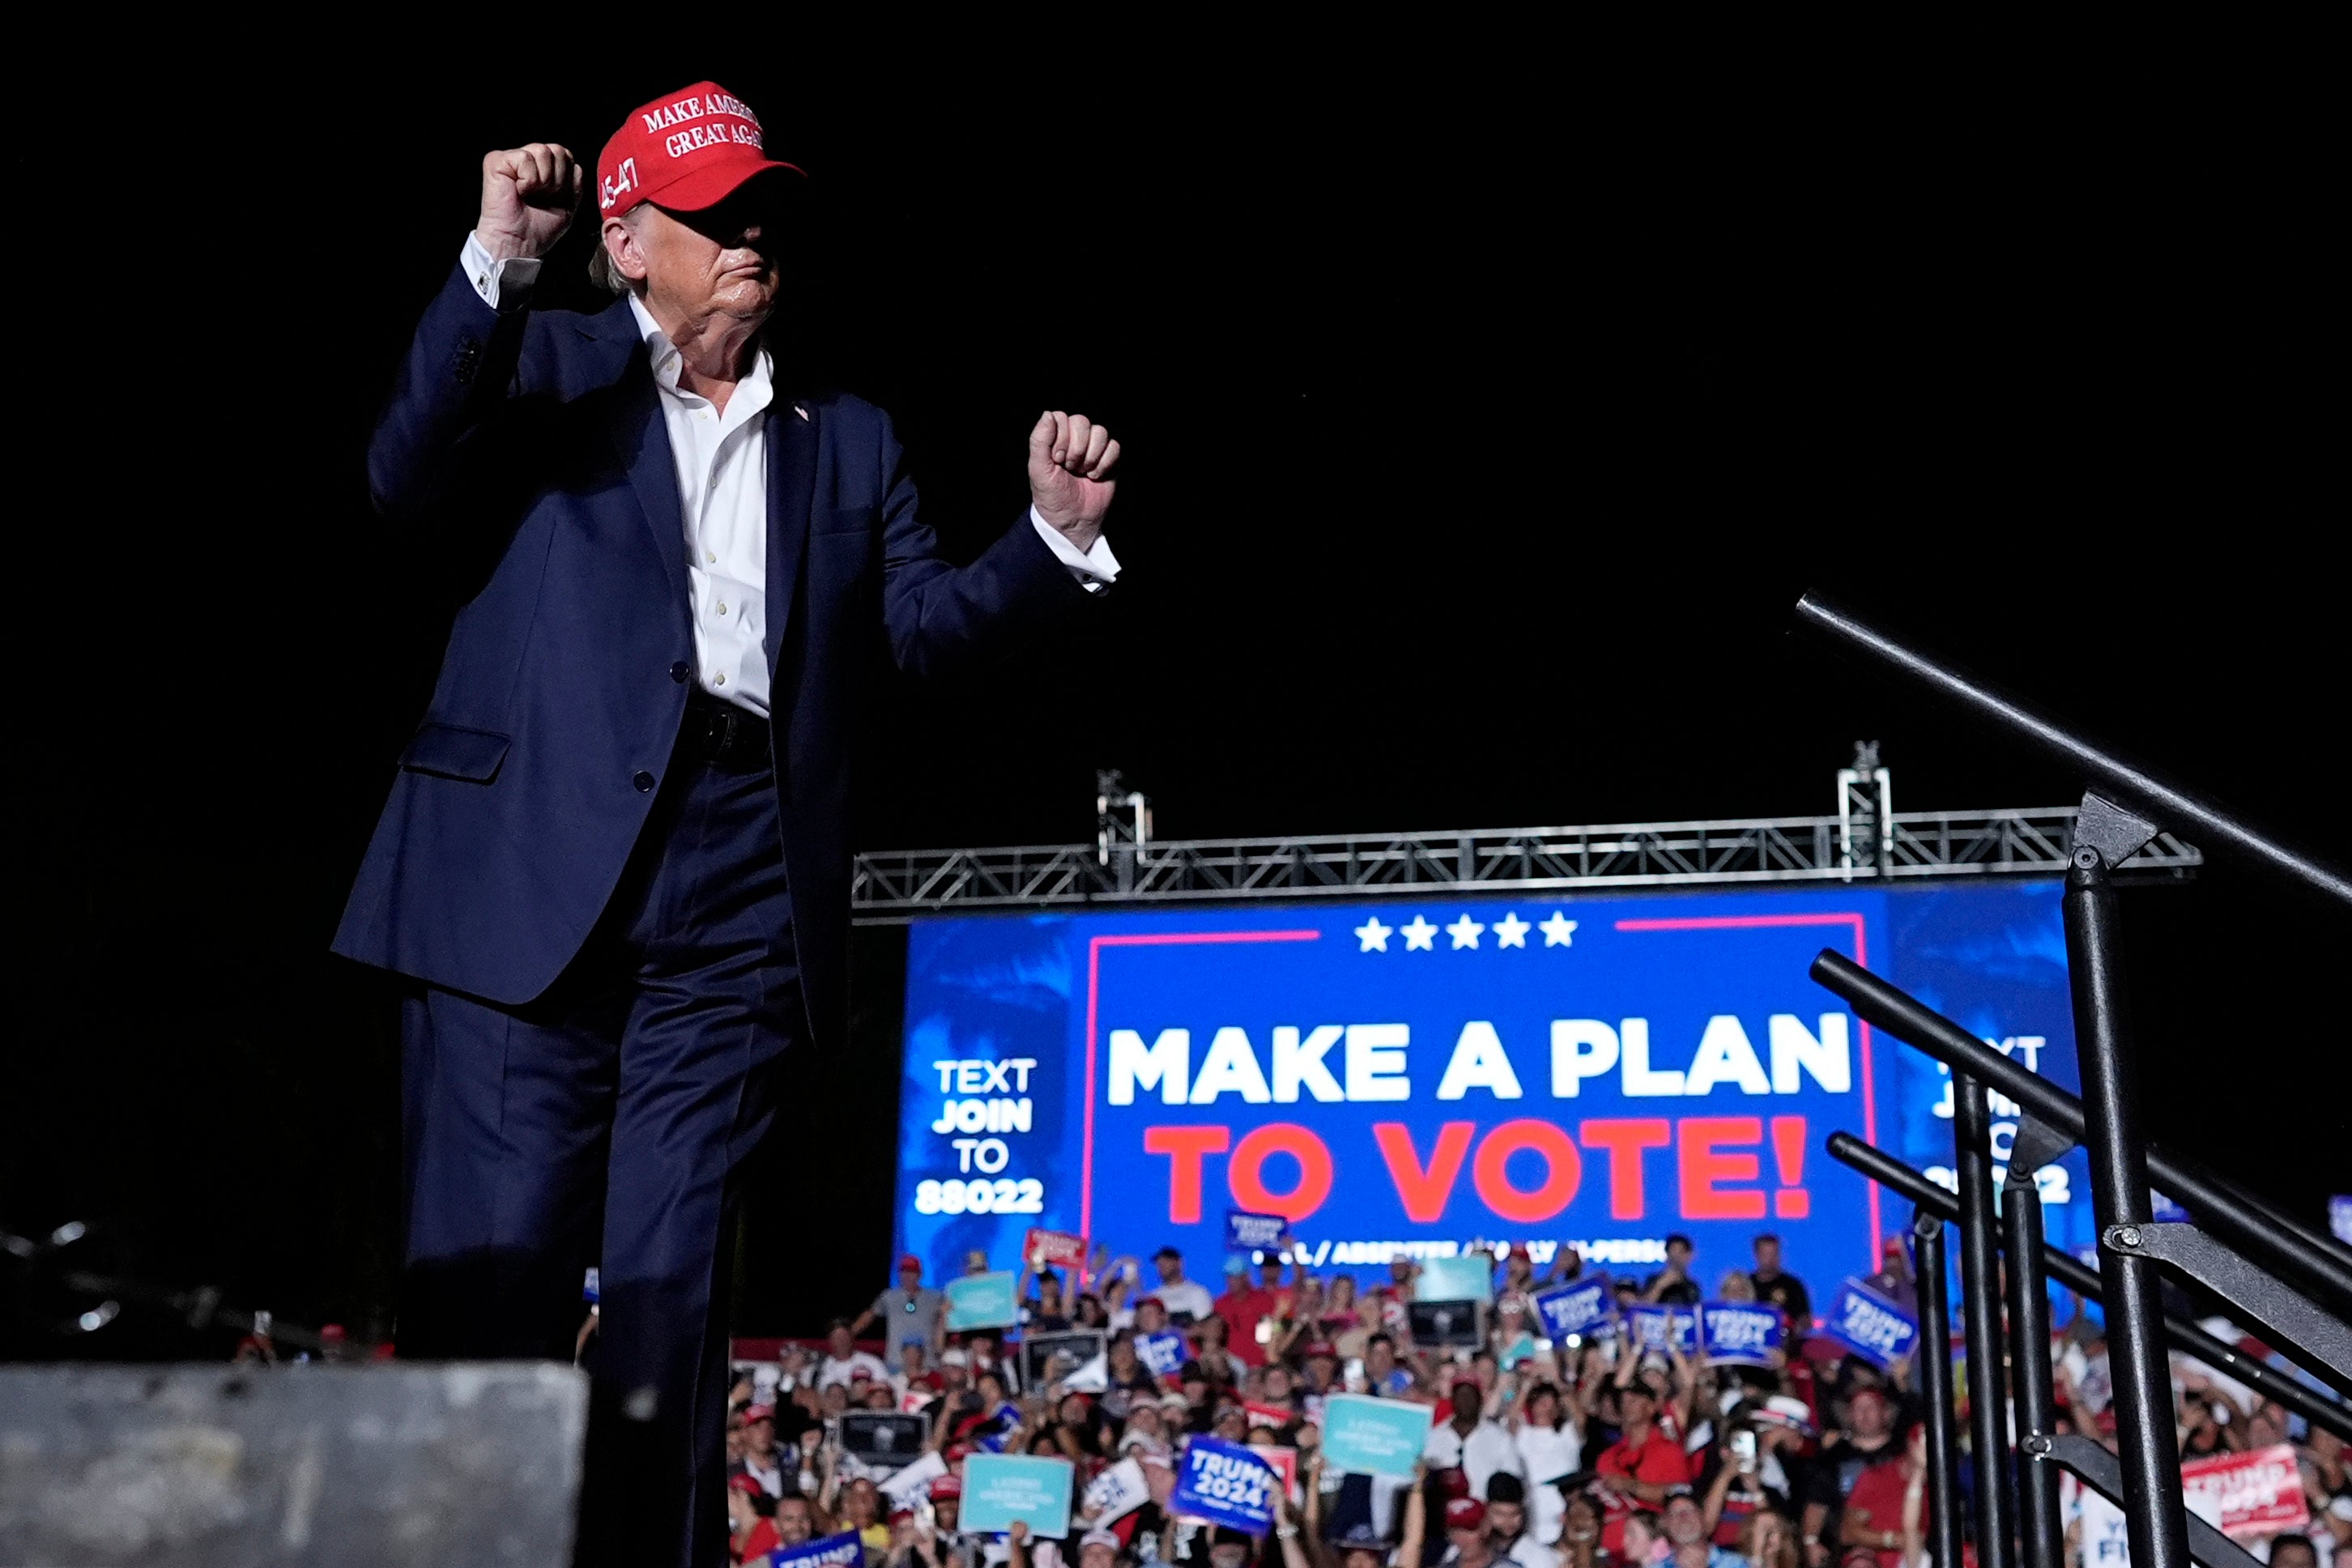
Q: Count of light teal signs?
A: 4